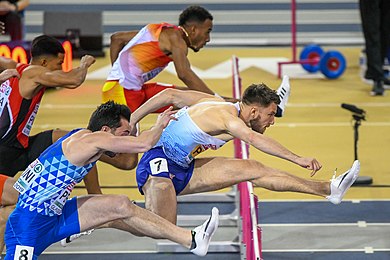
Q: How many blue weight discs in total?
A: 2